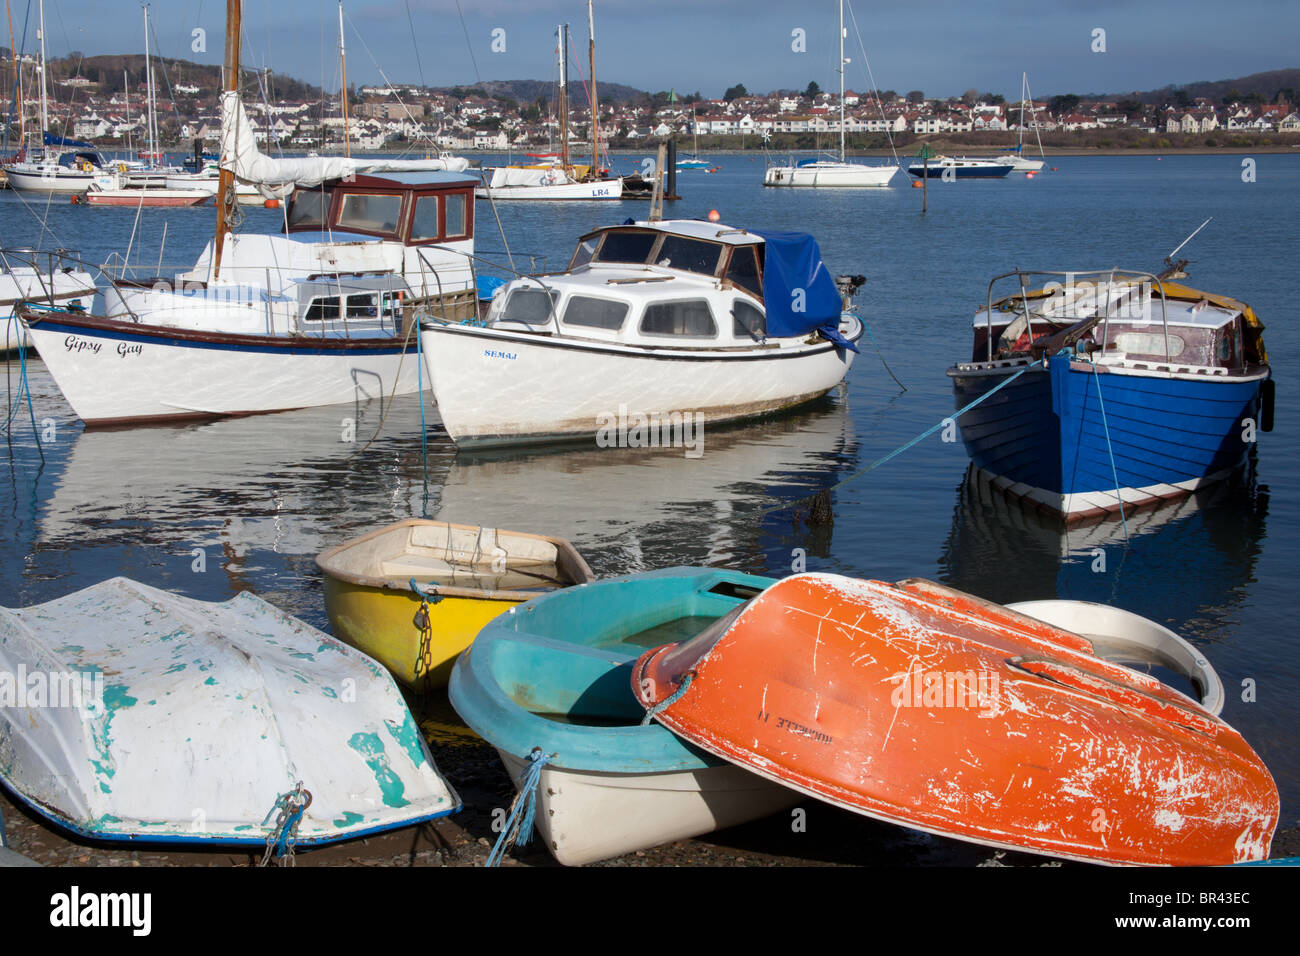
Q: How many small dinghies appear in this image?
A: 5